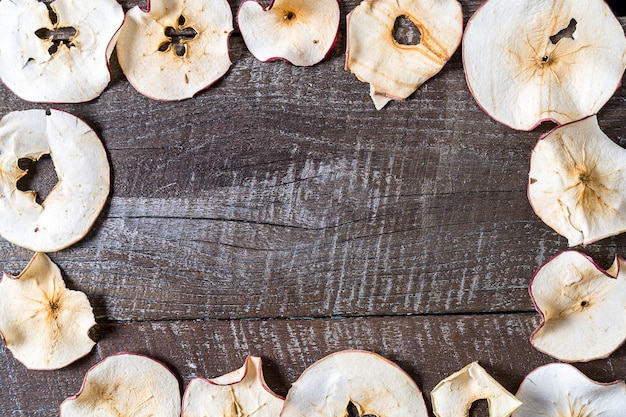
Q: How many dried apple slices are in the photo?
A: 14